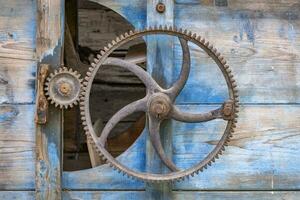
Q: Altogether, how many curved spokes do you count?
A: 5